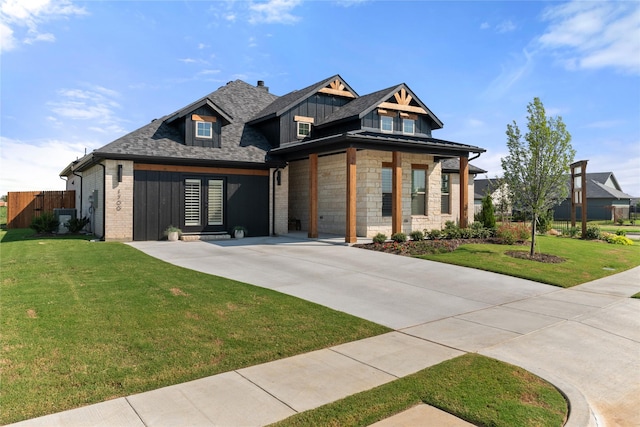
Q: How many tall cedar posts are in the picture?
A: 4